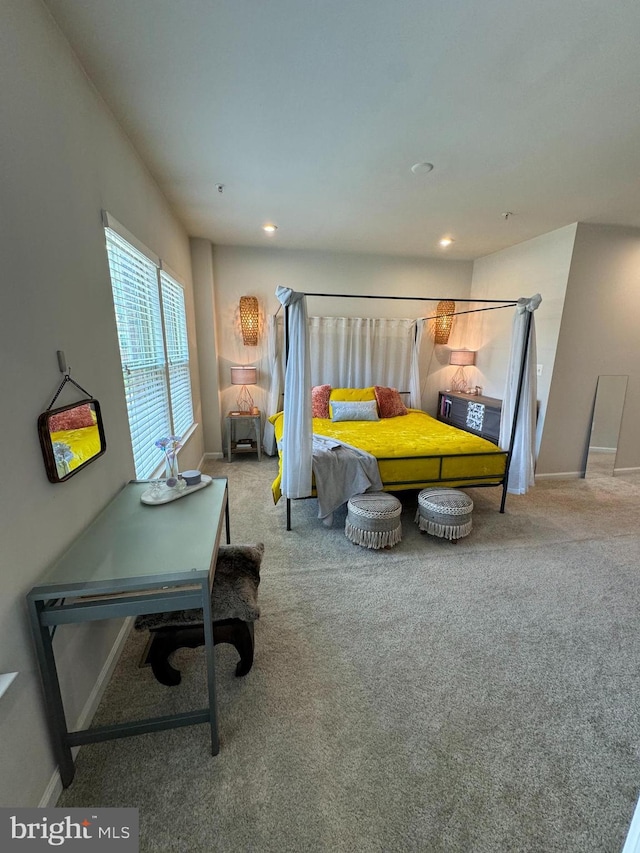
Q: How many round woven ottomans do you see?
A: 2